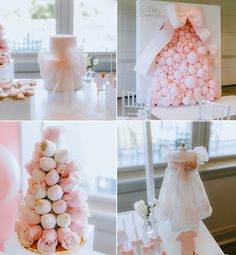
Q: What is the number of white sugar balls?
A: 10